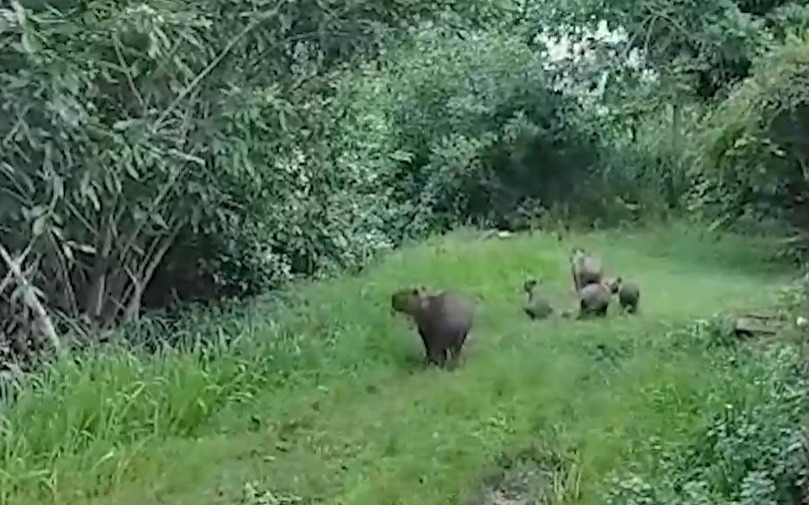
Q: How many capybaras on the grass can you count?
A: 5